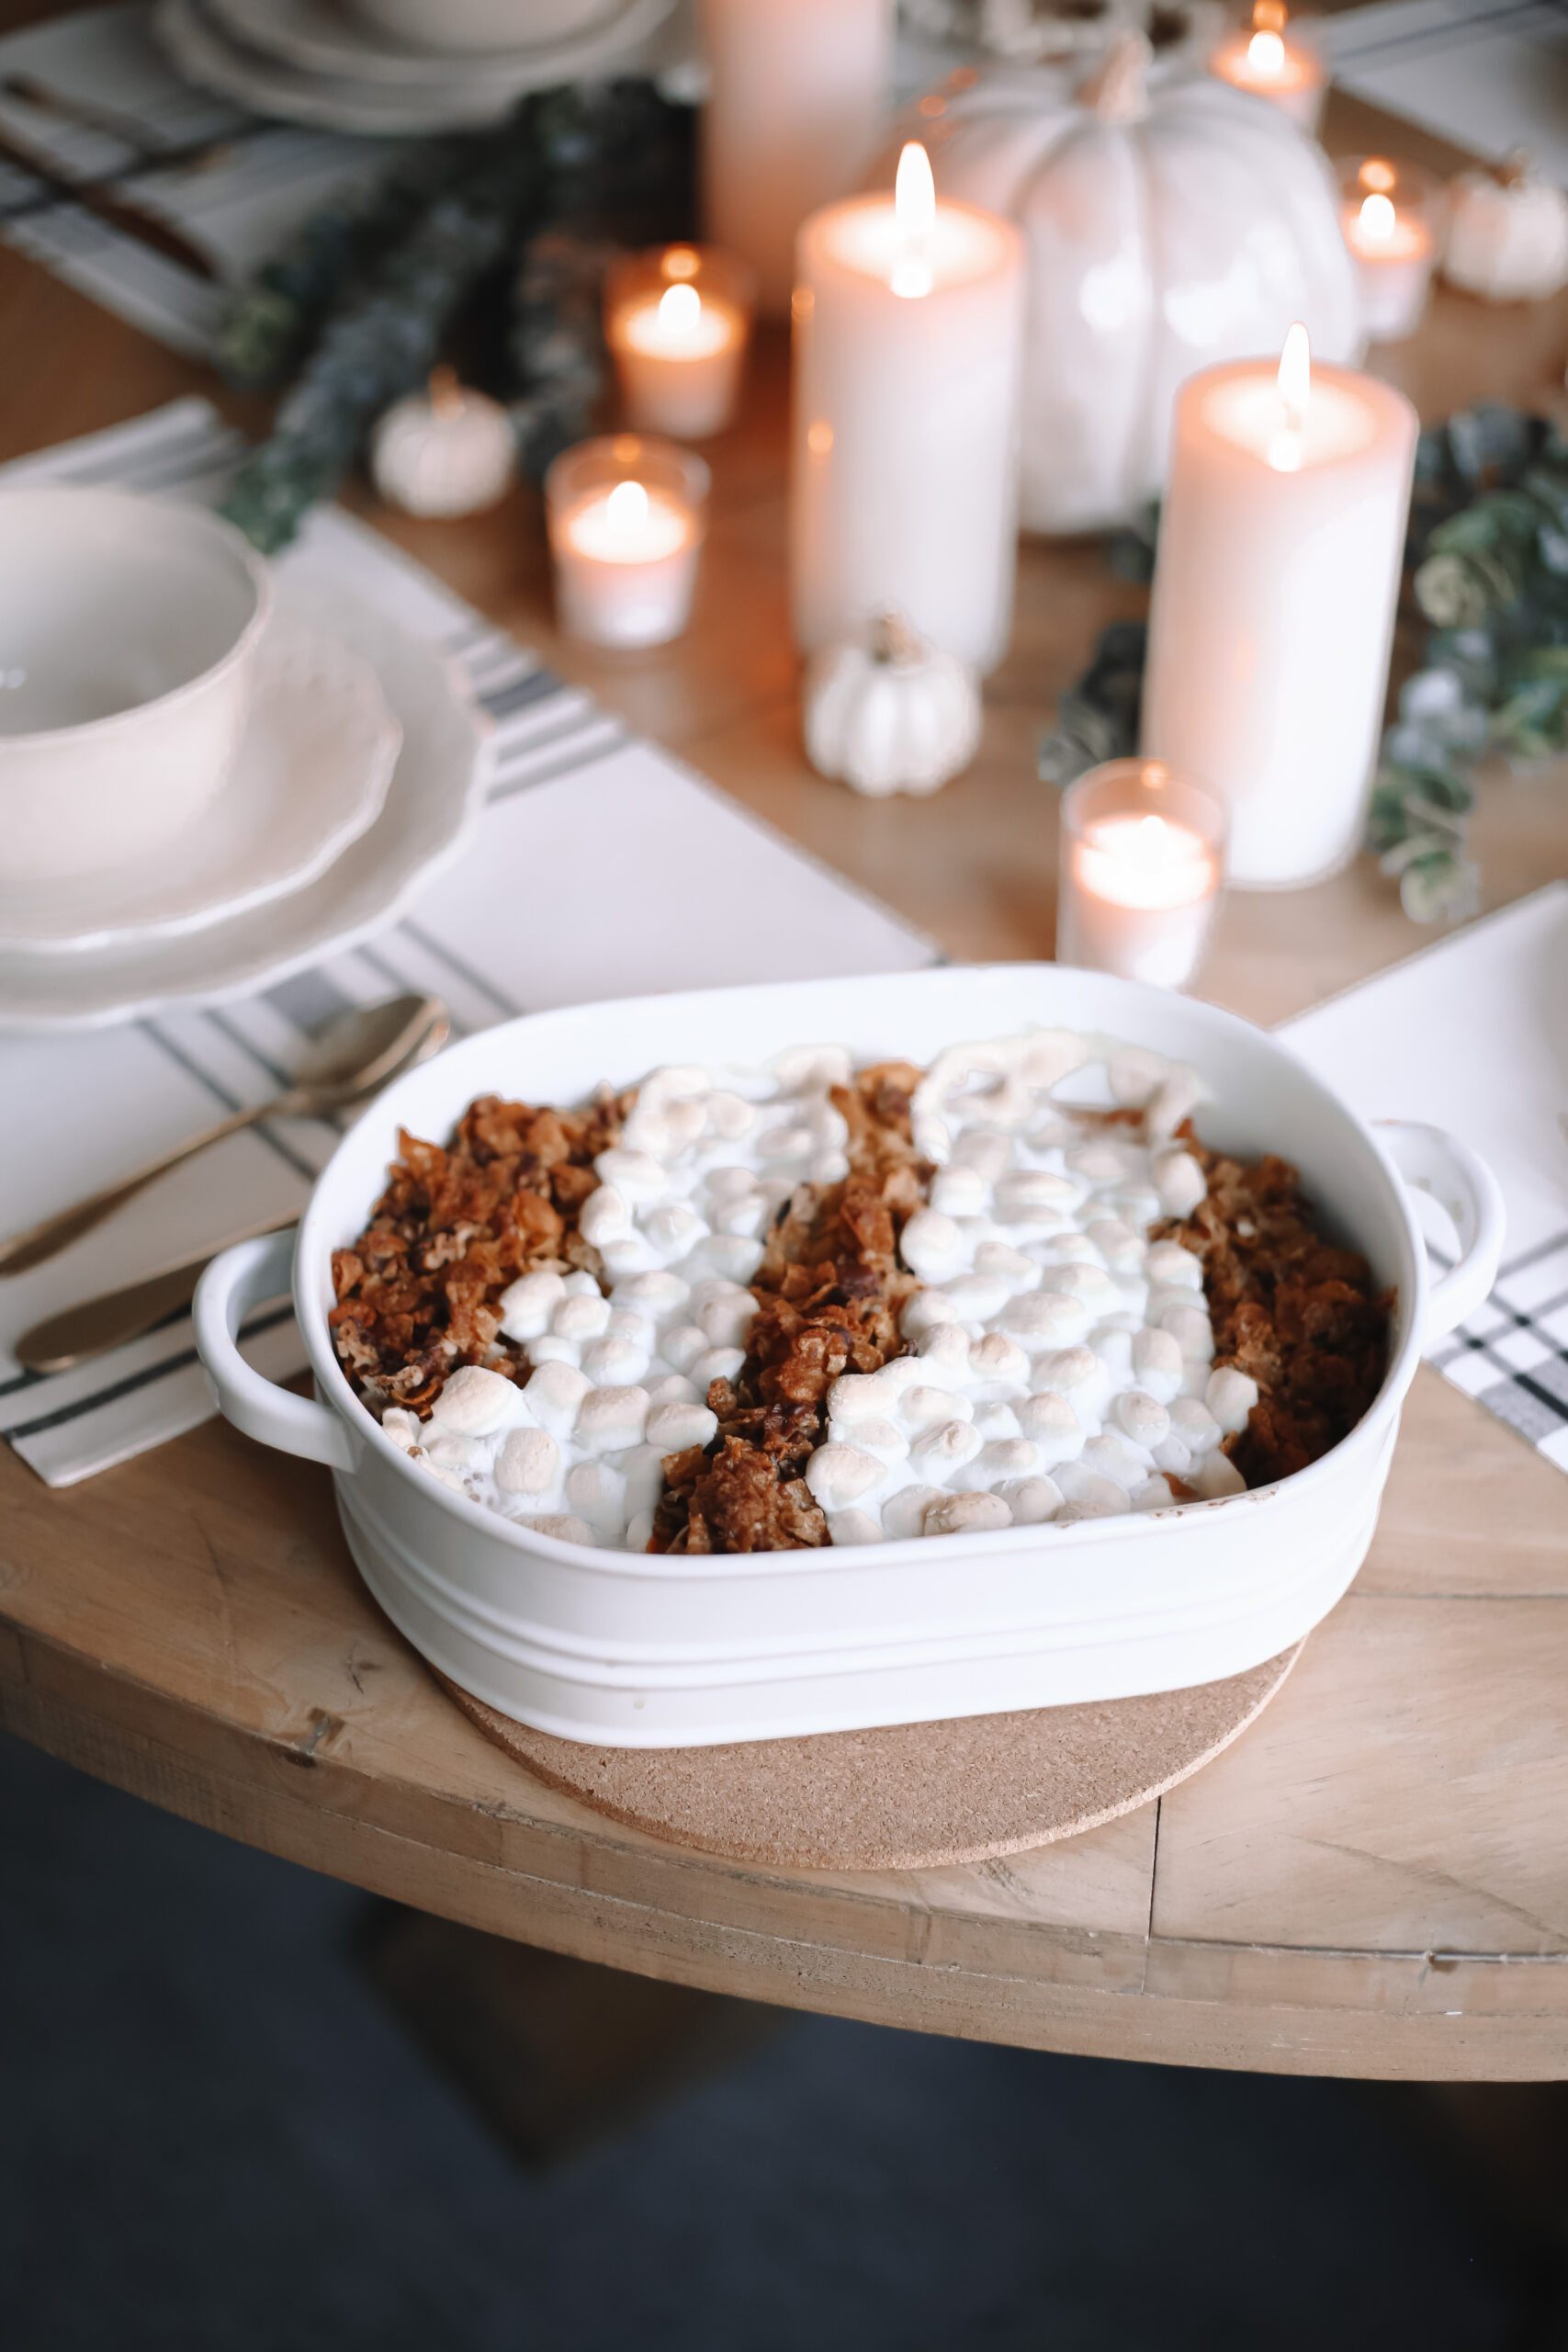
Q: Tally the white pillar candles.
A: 3